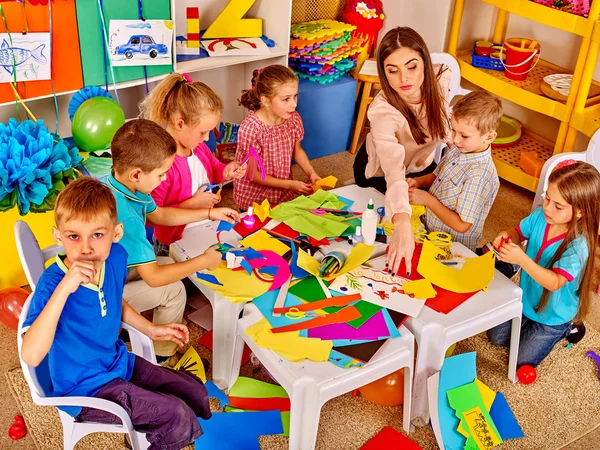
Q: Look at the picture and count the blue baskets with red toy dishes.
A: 1